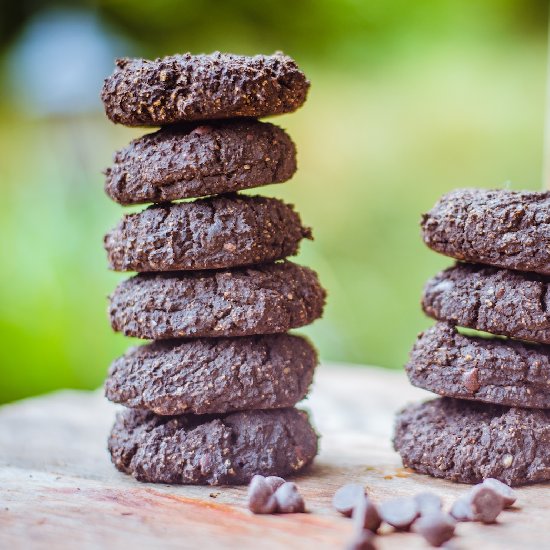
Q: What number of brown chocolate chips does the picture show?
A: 12